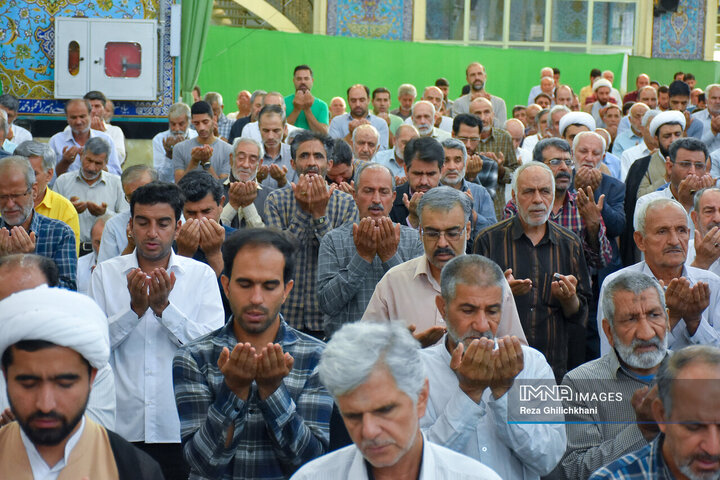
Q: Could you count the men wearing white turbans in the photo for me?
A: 4